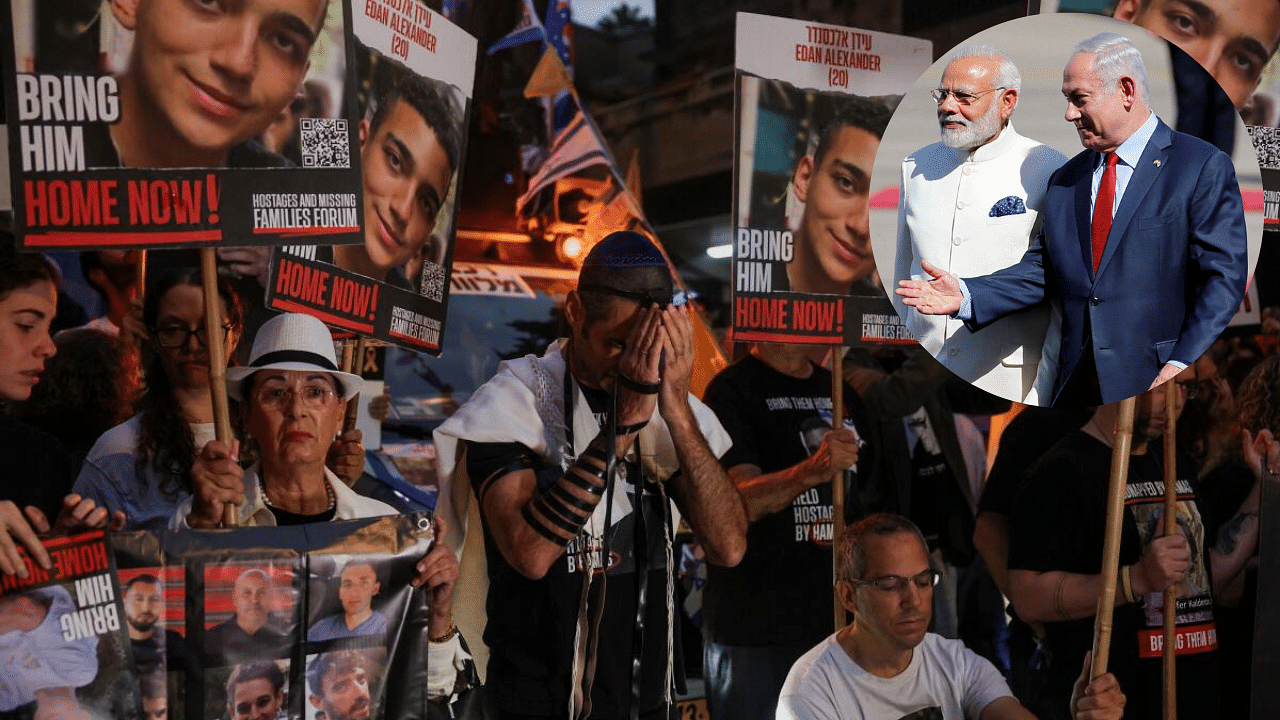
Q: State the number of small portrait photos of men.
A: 6